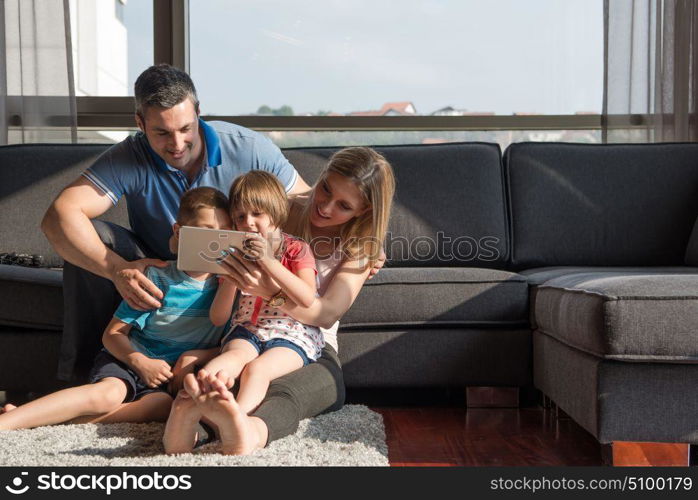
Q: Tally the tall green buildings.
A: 0